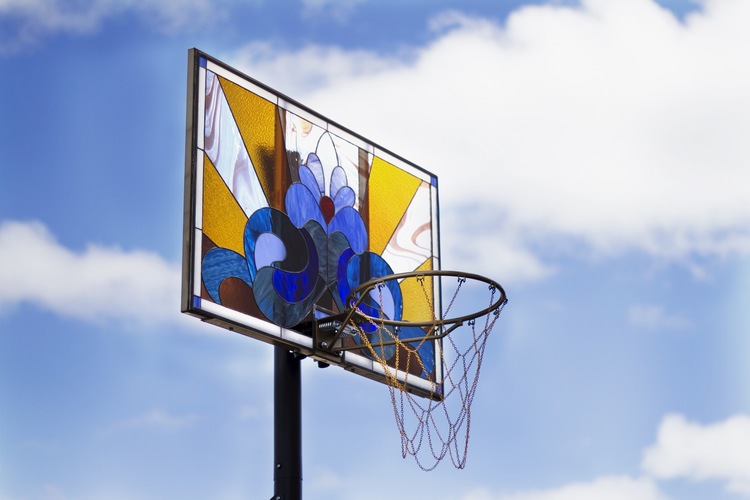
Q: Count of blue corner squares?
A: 4